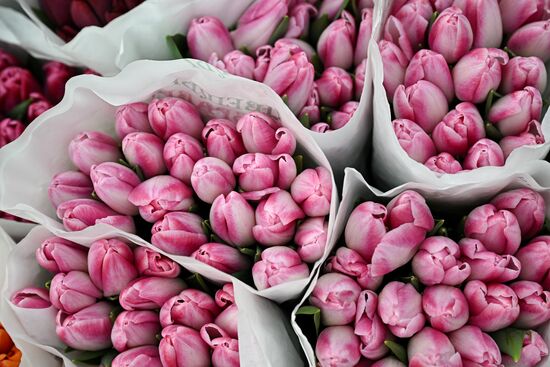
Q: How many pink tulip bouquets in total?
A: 5